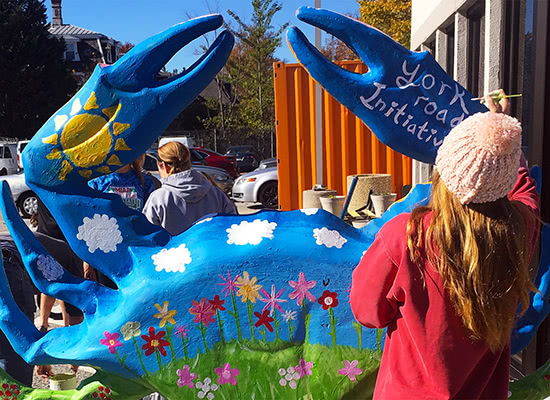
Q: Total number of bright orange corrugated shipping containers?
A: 1